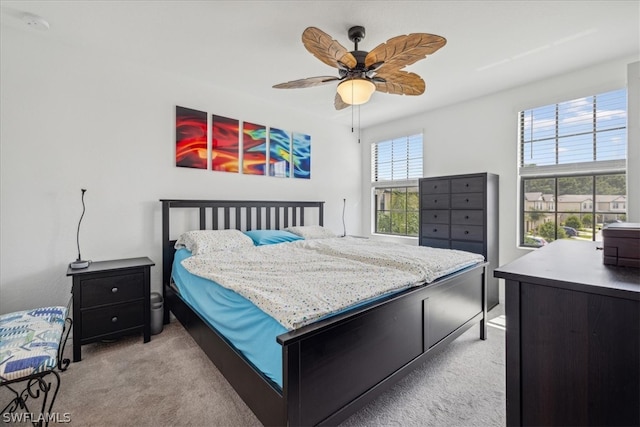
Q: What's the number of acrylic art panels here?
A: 5